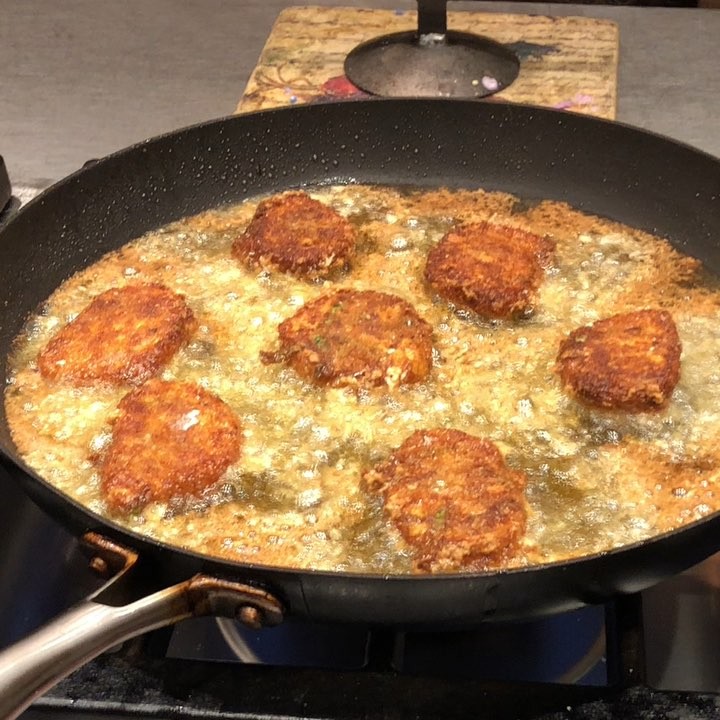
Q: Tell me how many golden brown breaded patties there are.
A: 7